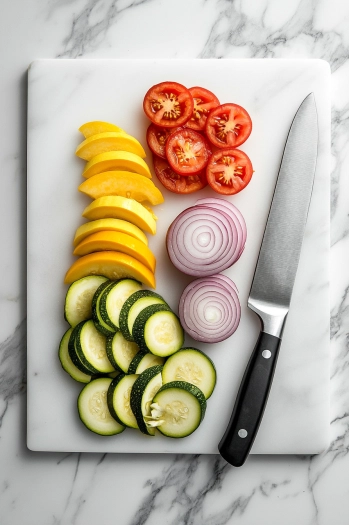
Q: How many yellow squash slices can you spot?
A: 8